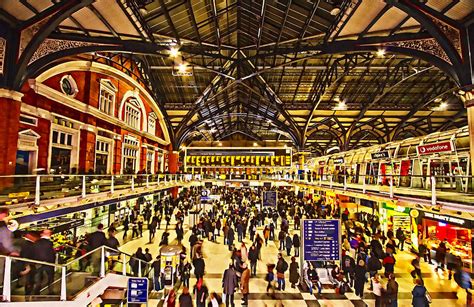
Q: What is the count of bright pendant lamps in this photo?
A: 5